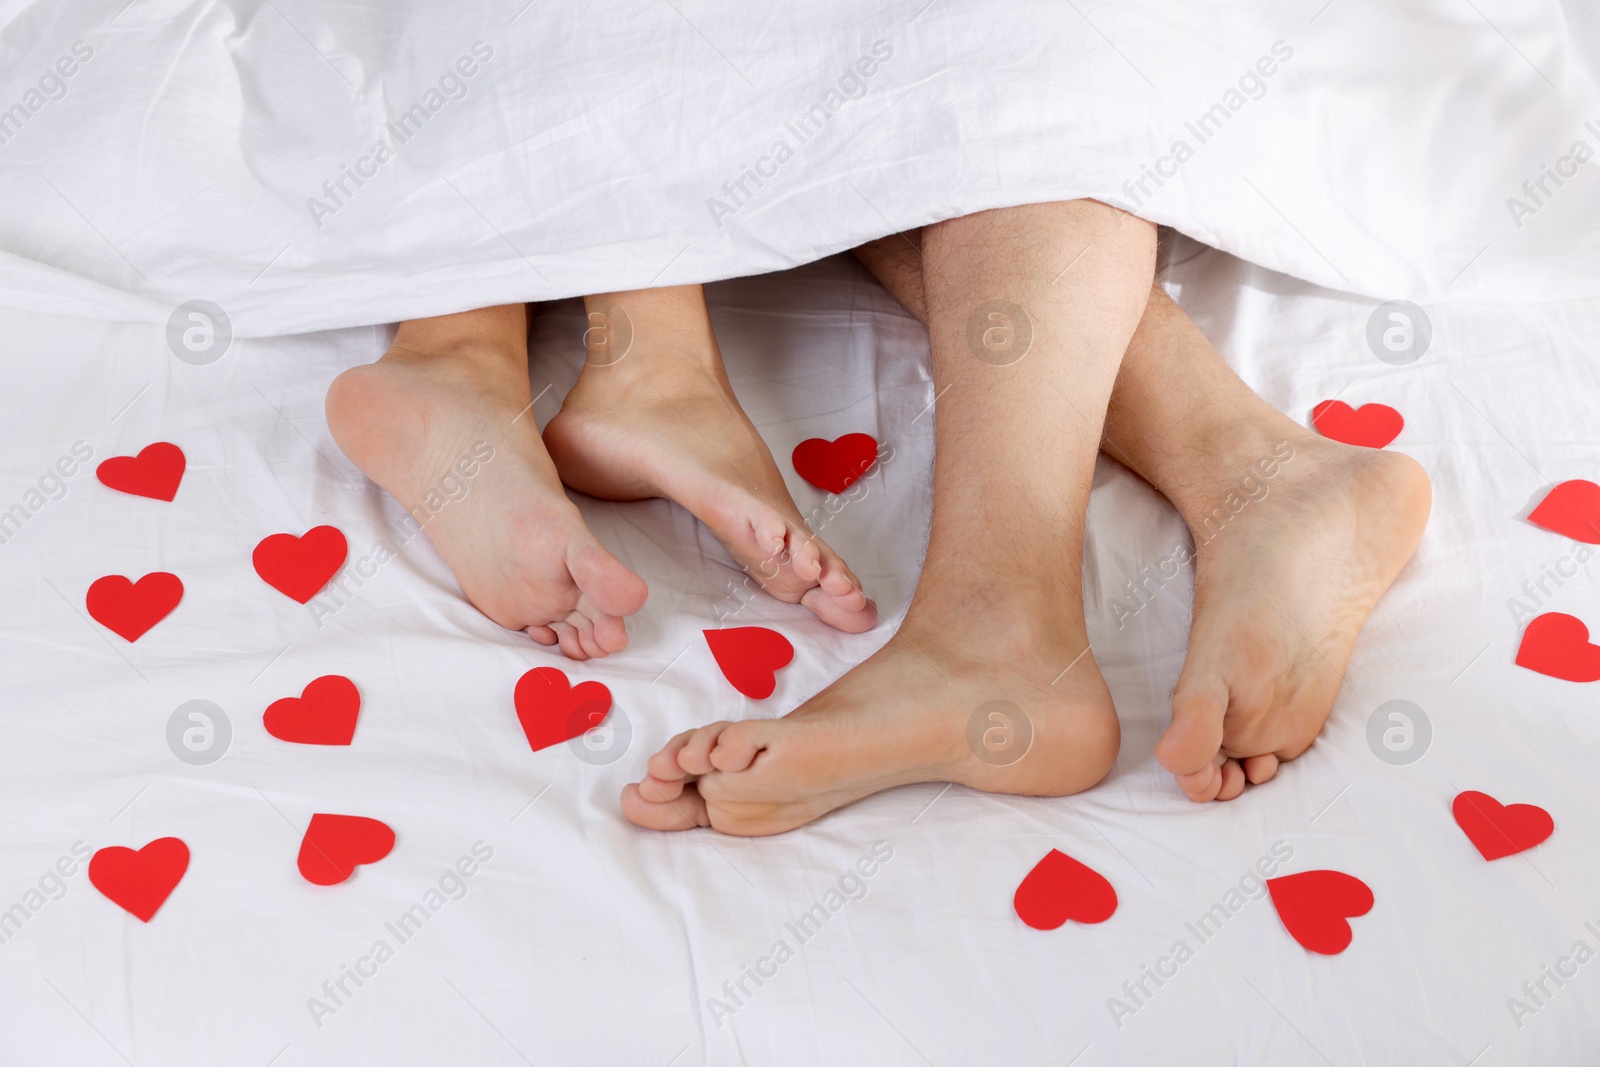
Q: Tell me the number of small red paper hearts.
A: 15